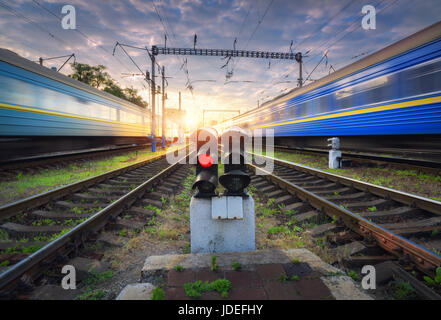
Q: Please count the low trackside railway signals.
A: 3